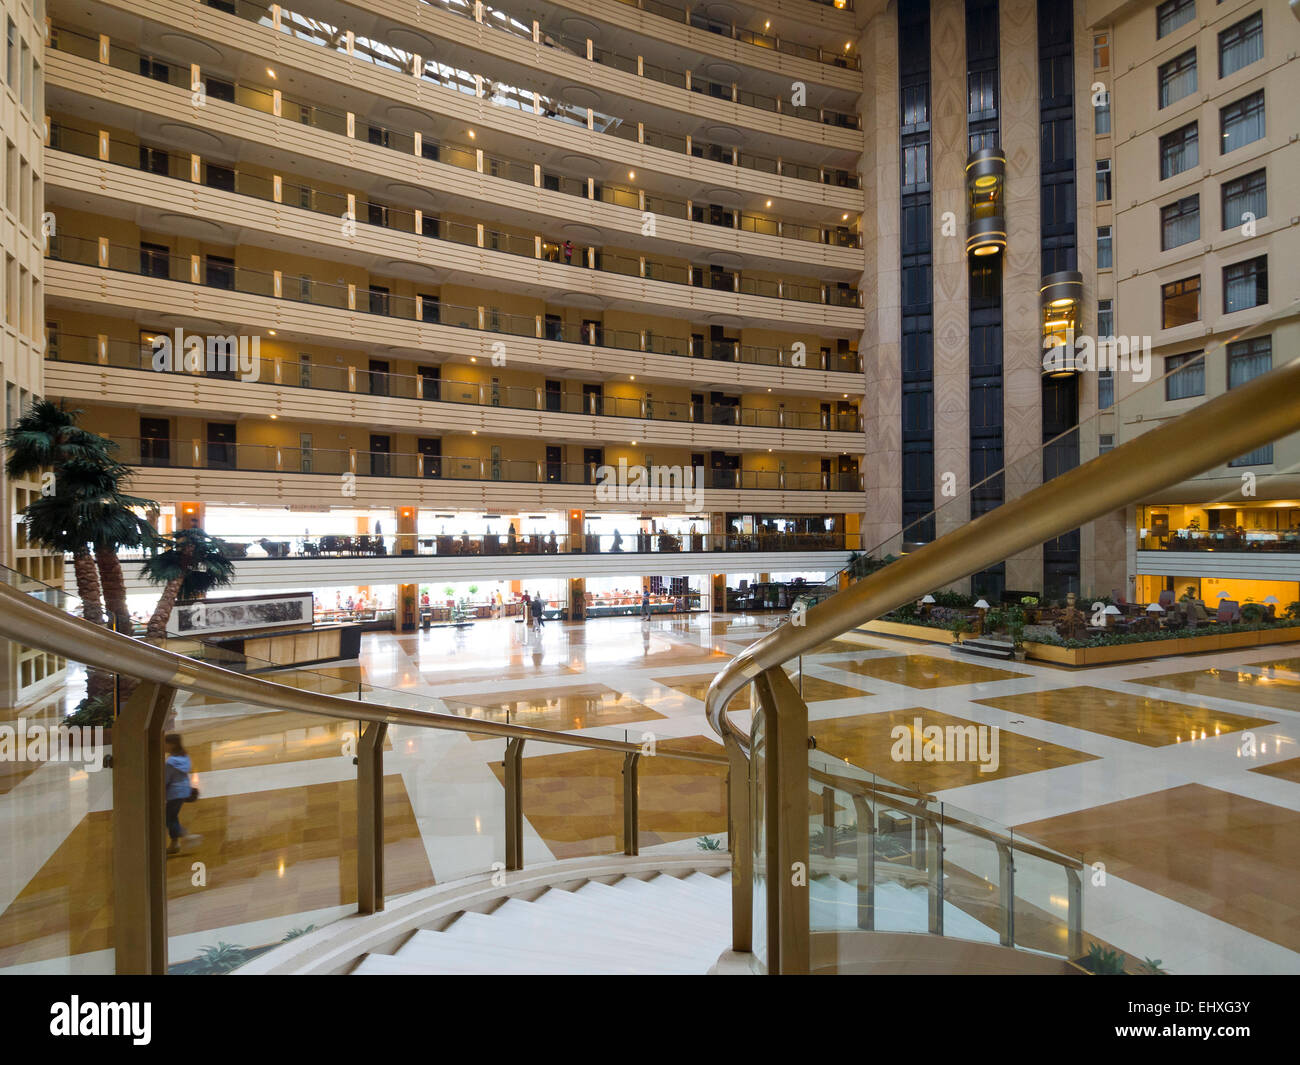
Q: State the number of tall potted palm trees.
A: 3